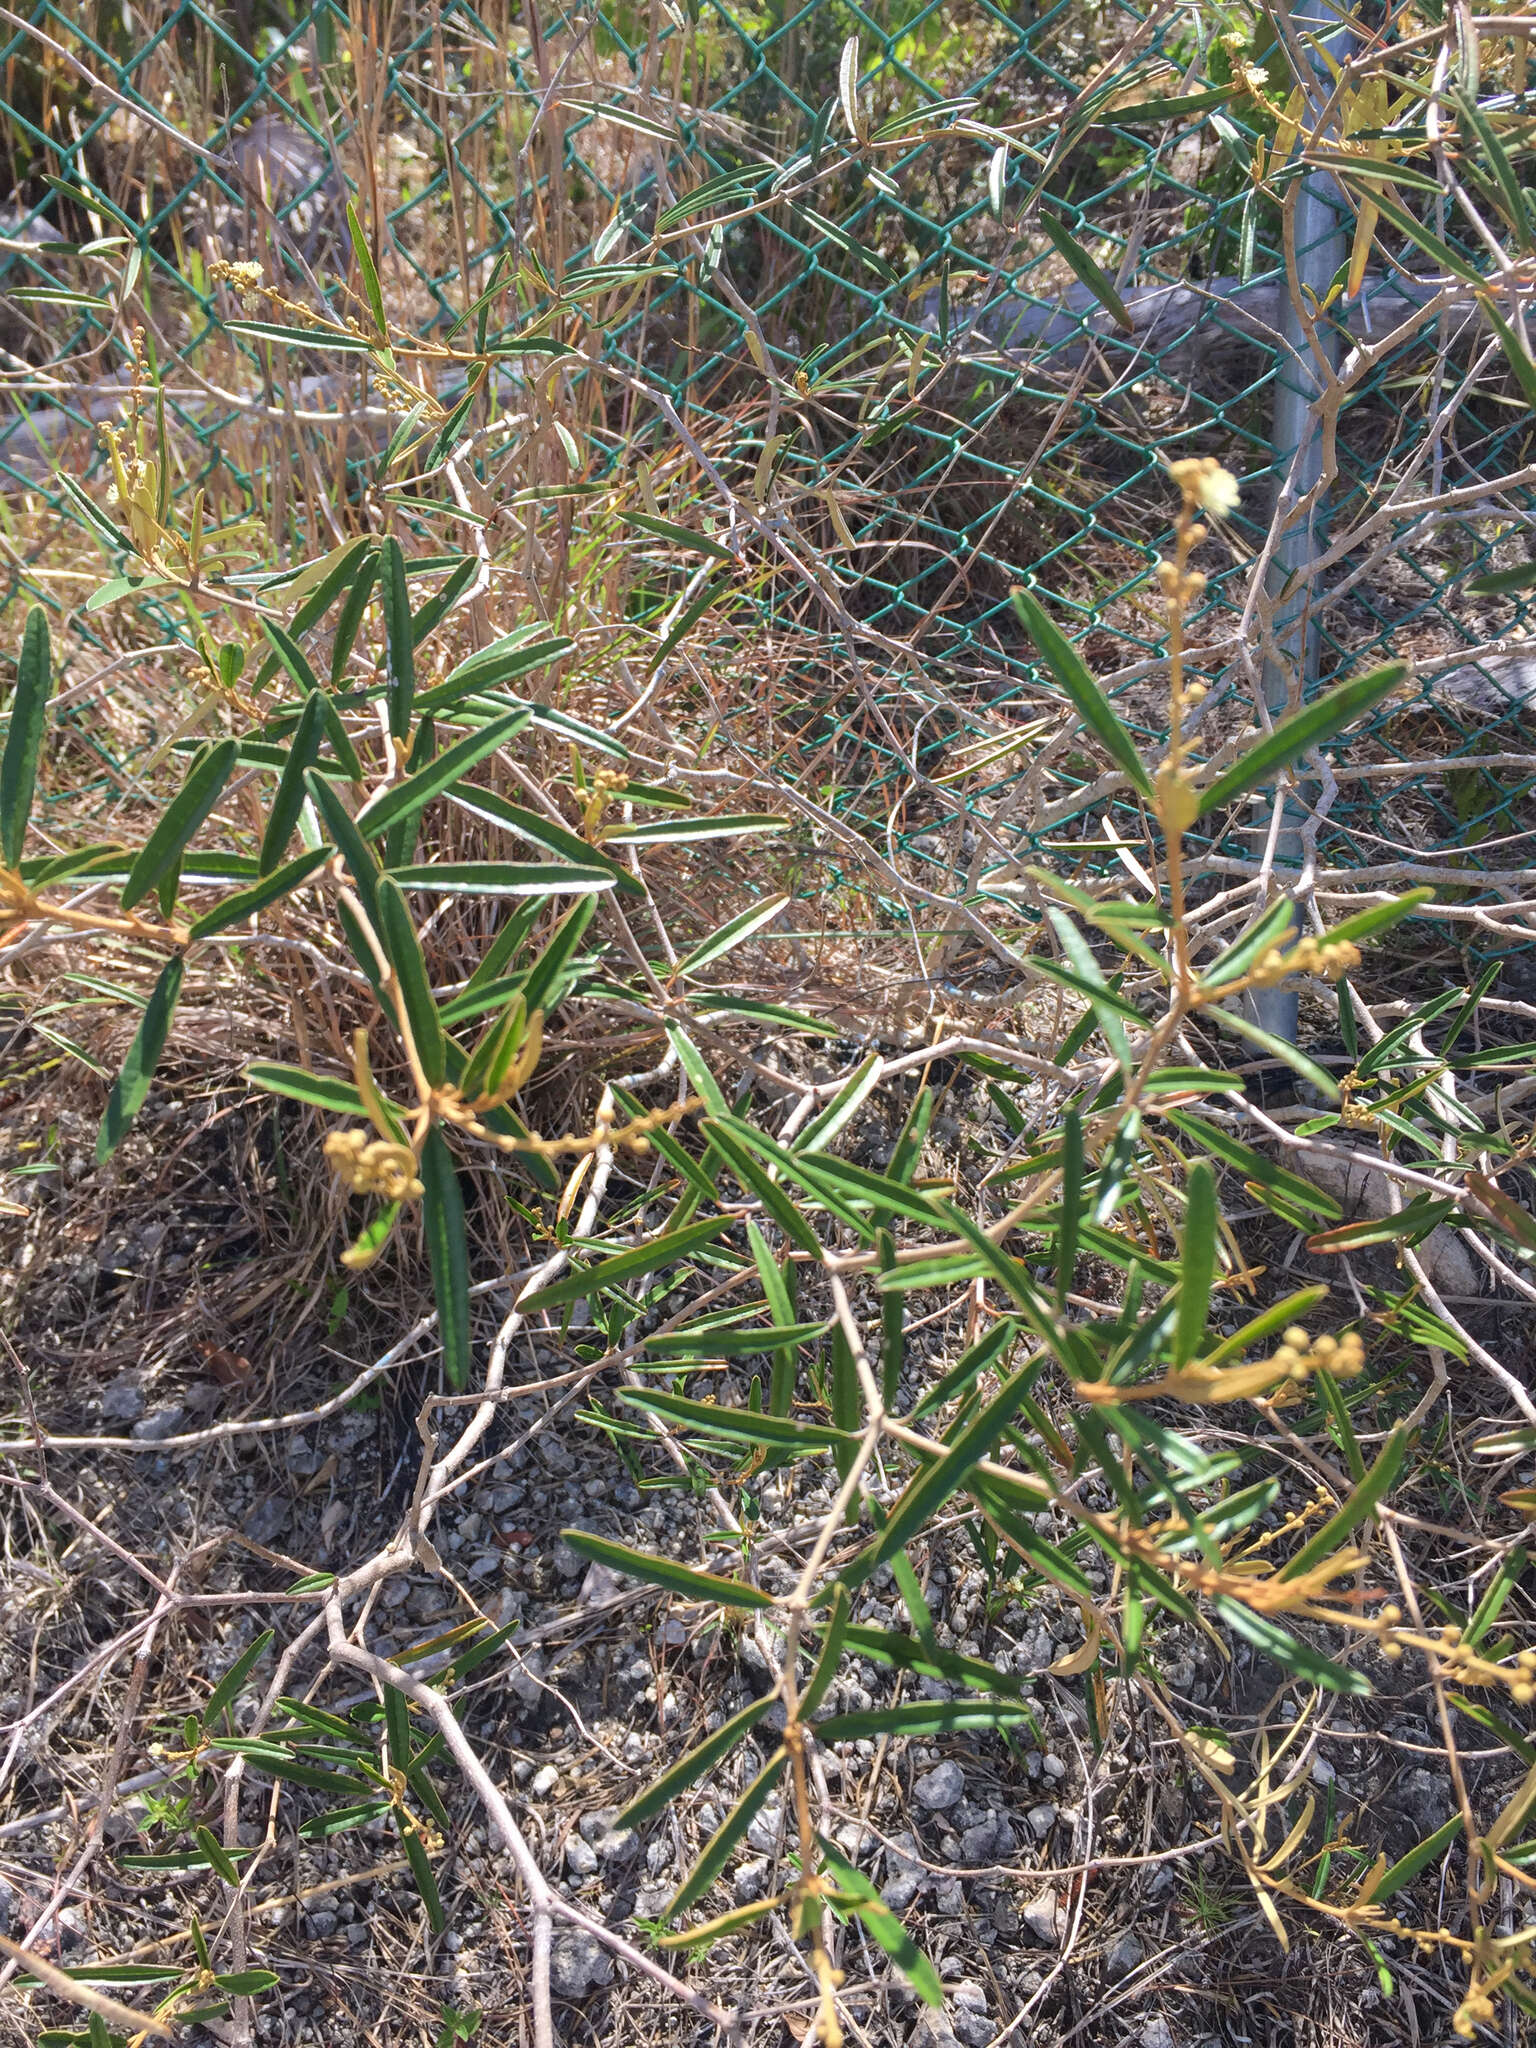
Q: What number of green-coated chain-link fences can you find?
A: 1